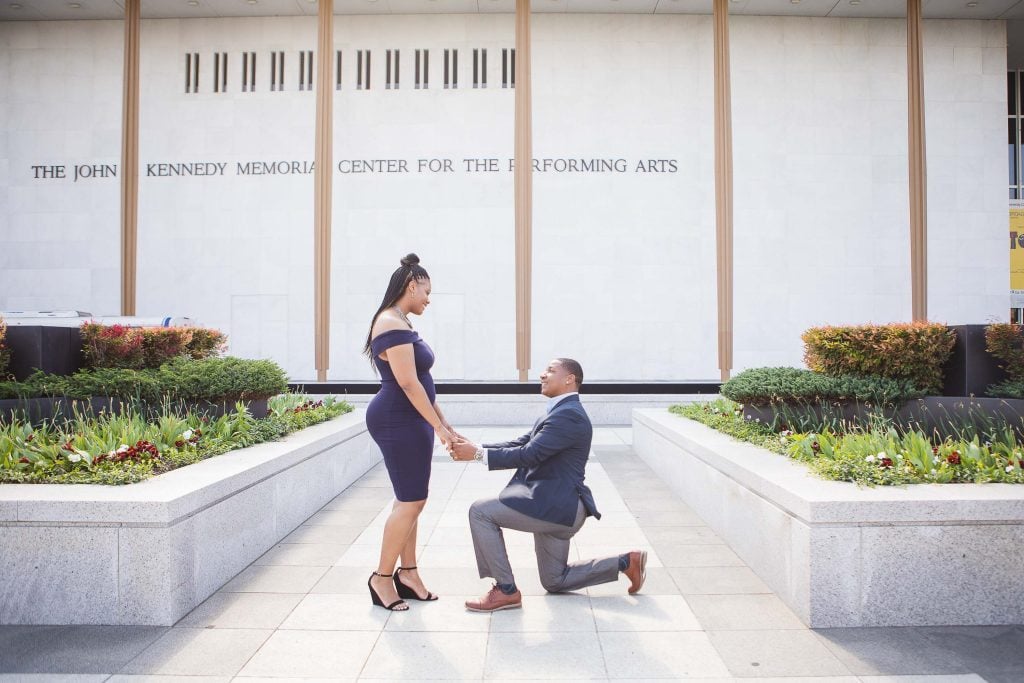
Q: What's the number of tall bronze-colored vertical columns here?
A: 5